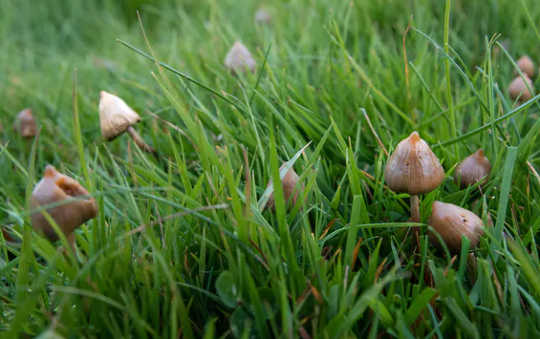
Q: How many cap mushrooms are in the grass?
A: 11